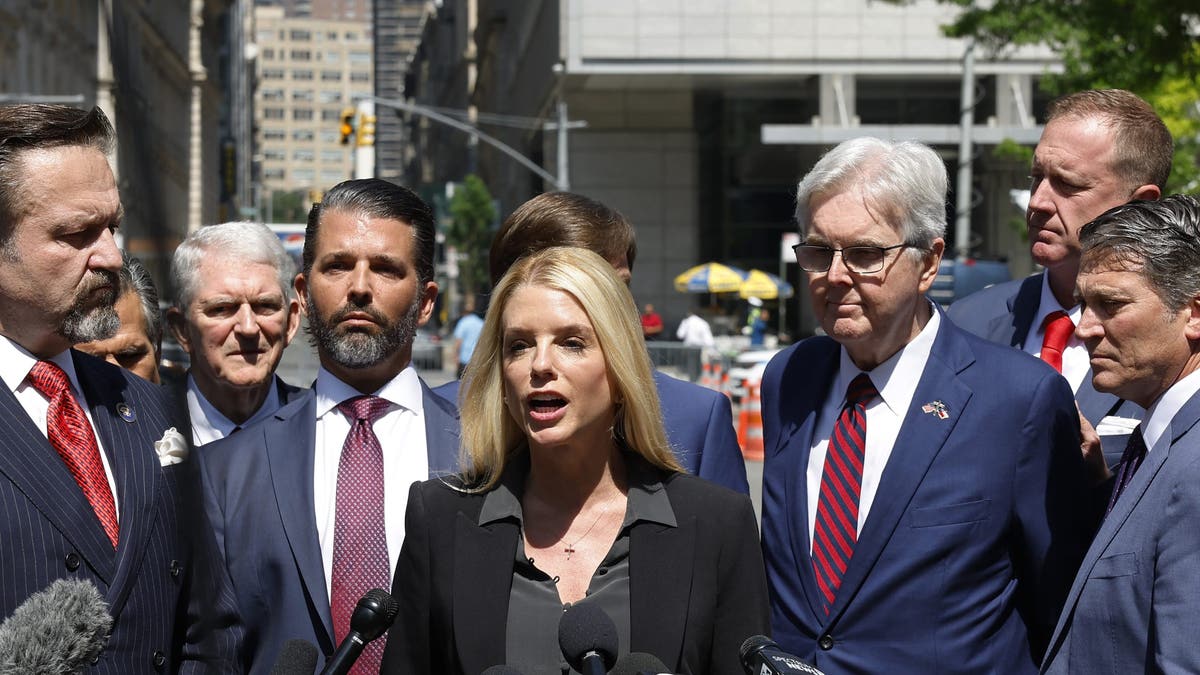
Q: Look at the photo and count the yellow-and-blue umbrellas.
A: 2